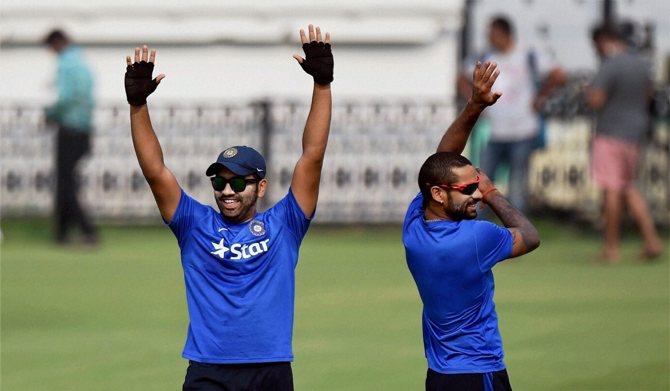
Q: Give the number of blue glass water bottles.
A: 0